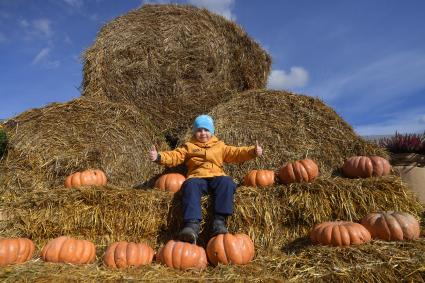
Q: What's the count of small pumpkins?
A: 12